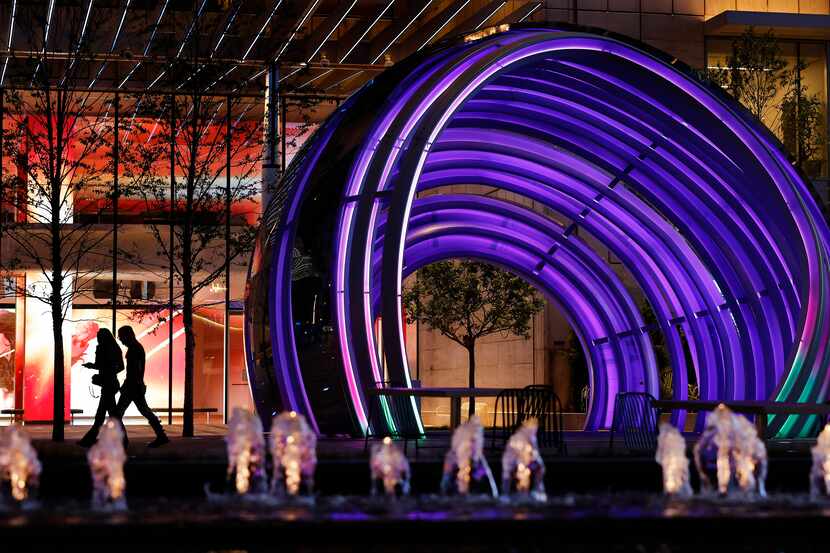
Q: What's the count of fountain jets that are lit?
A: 10